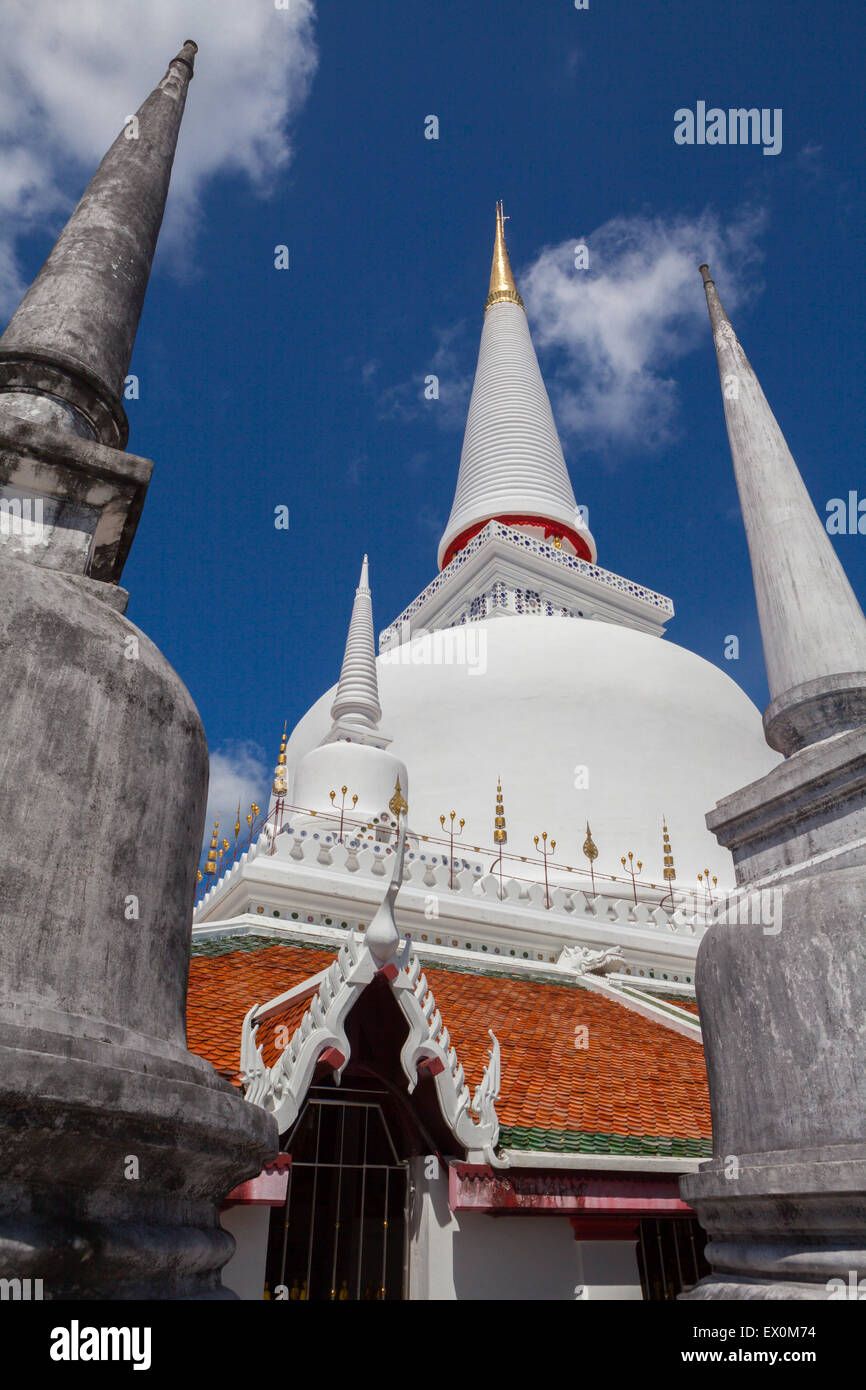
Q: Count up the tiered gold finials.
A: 4